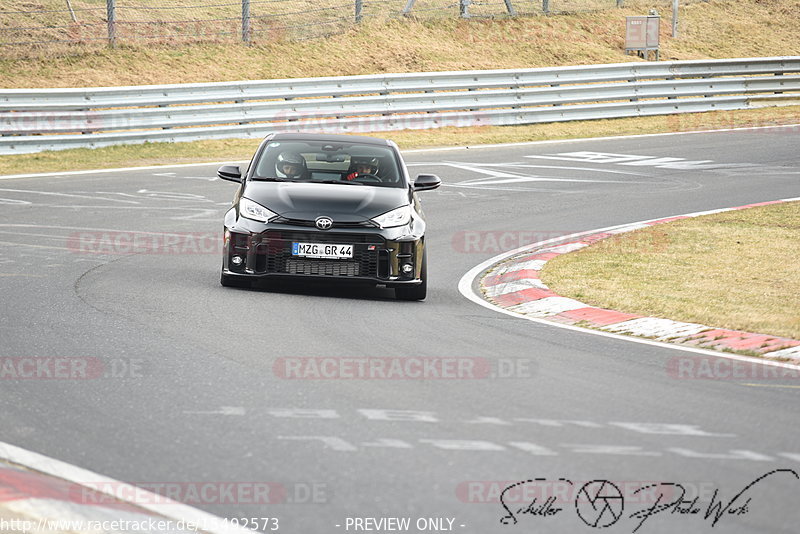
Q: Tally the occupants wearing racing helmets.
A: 2